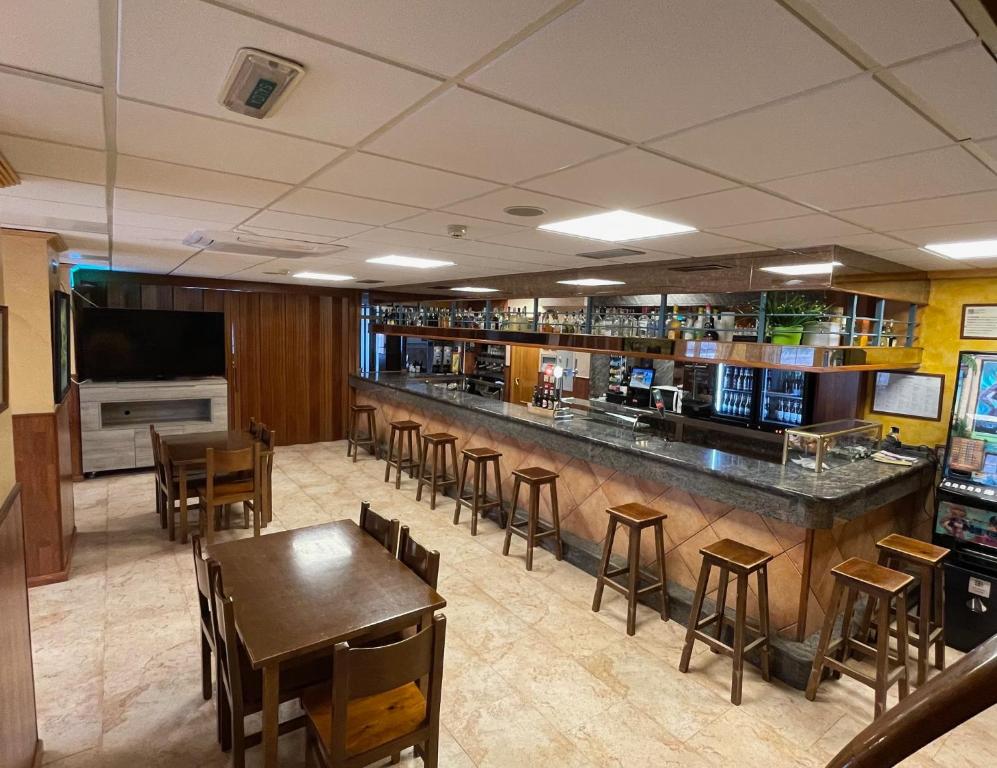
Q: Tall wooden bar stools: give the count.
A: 9